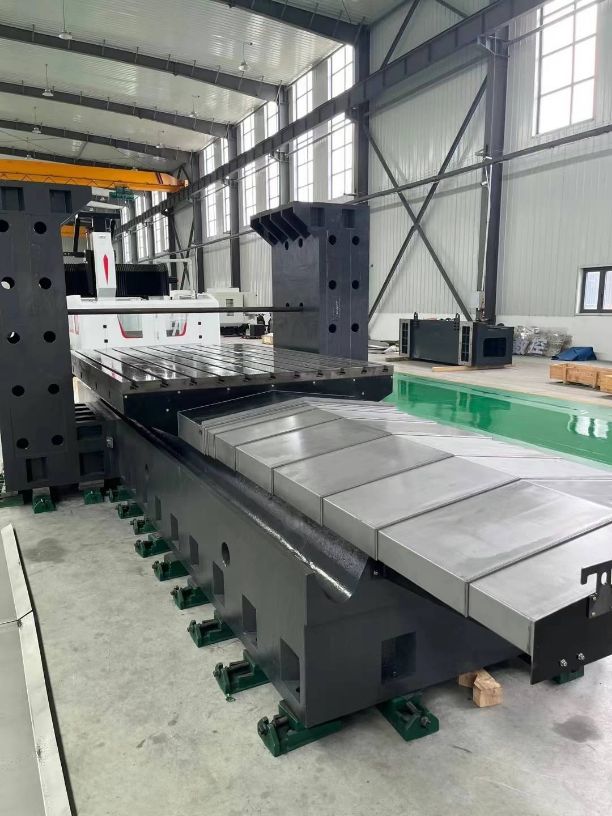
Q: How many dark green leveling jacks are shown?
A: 14